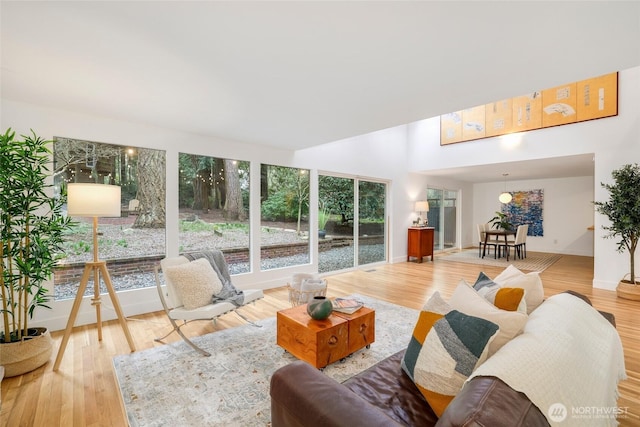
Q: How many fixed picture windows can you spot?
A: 3